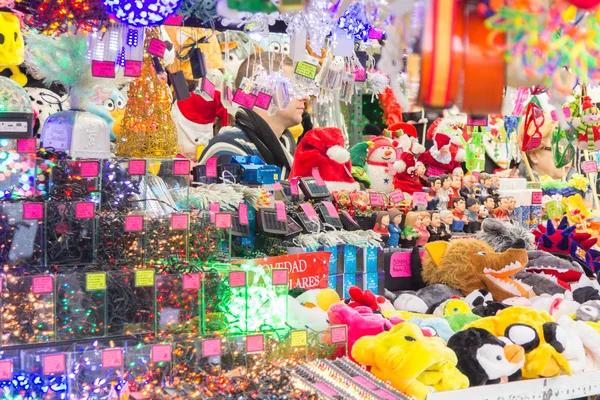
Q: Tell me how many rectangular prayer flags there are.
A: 0